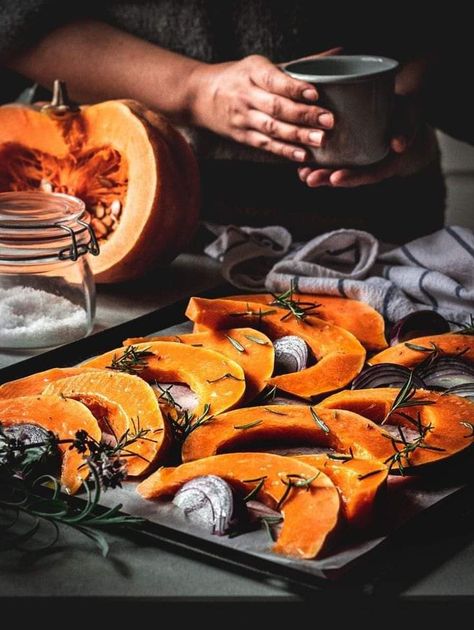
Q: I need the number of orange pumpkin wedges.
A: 12